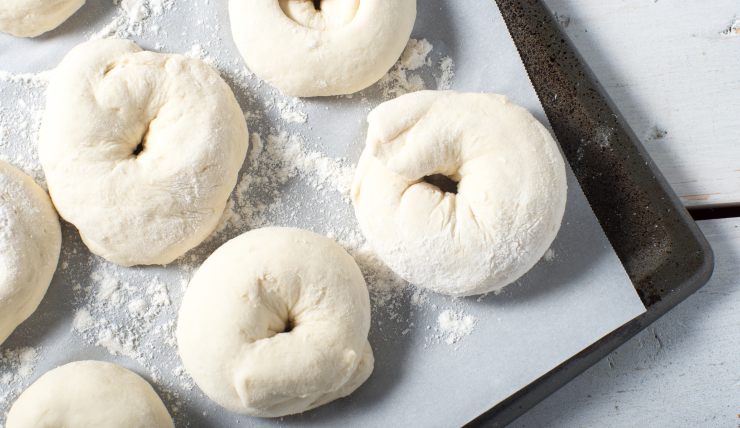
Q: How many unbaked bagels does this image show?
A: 7